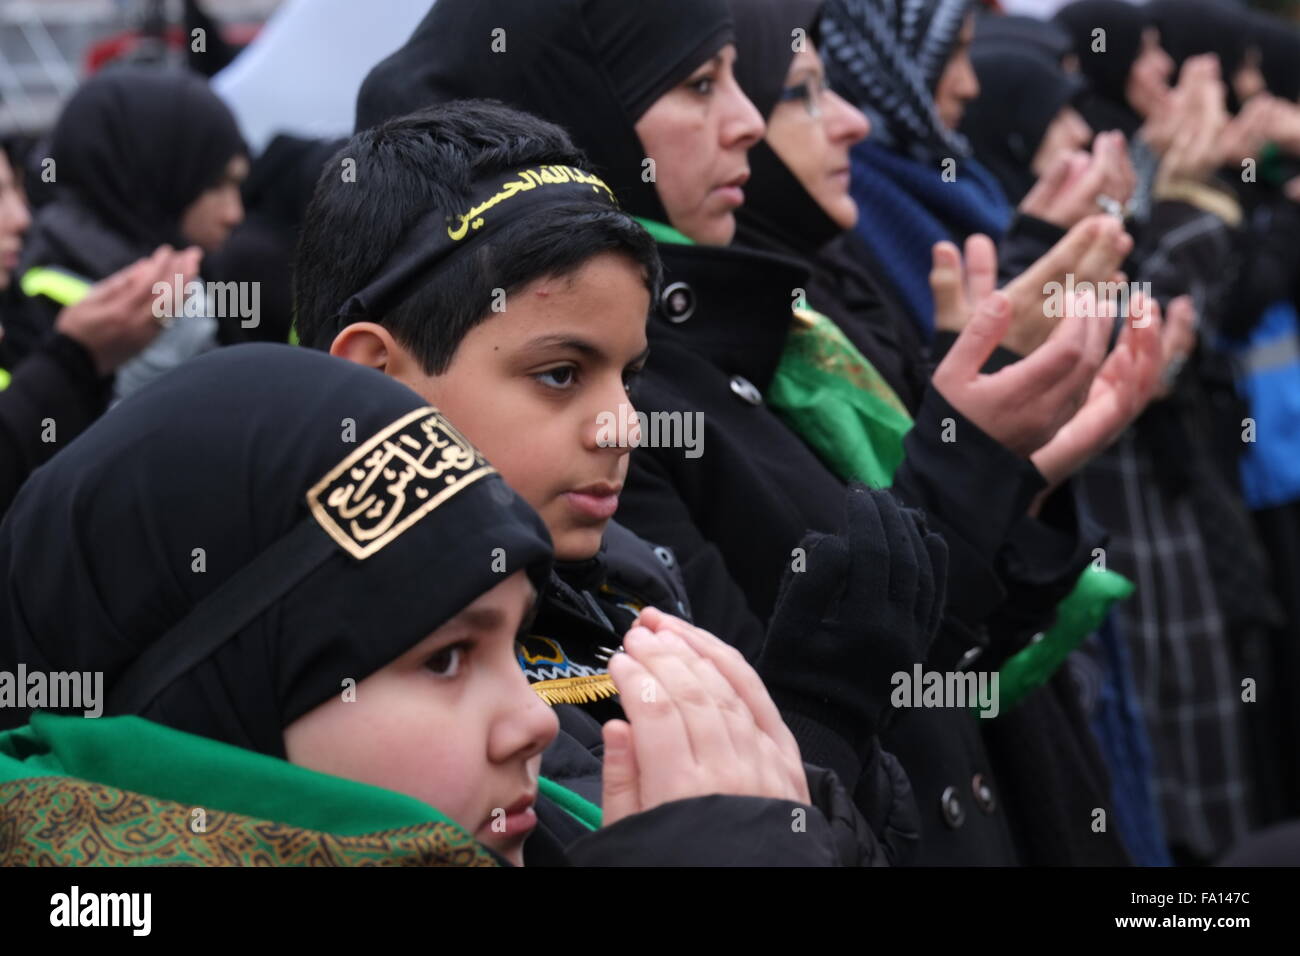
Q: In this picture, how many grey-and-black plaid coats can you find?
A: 1